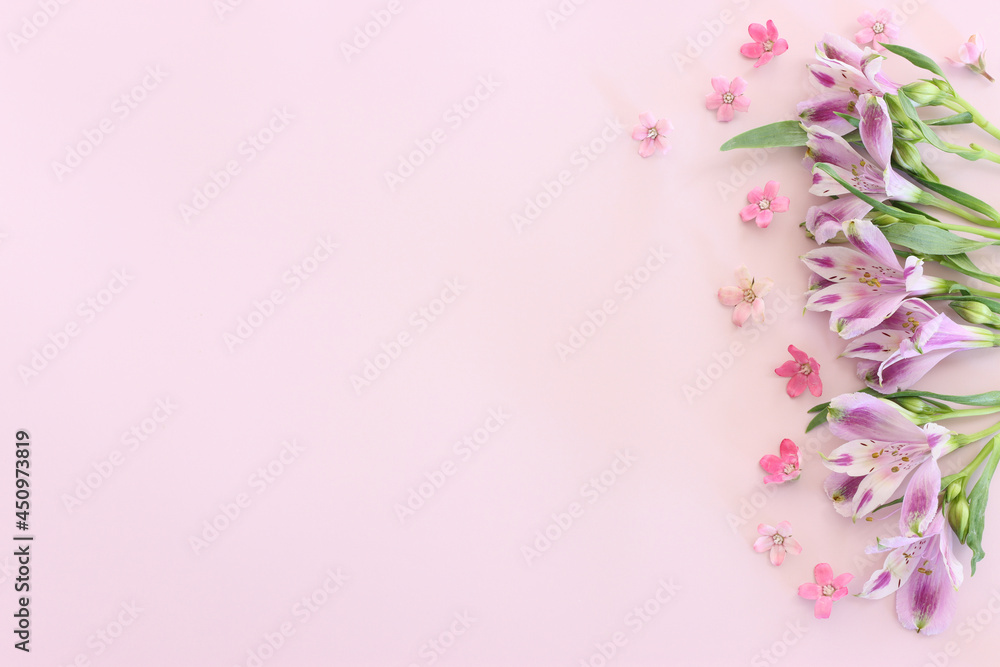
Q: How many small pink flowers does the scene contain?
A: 11